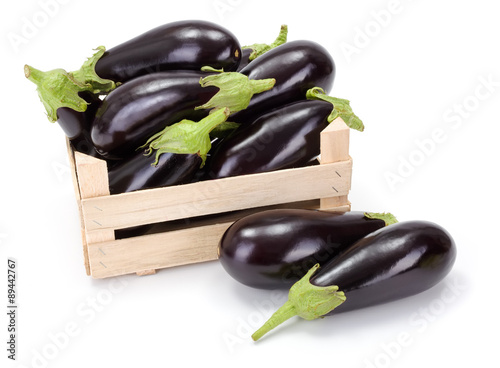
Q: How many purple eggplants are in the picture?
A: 9